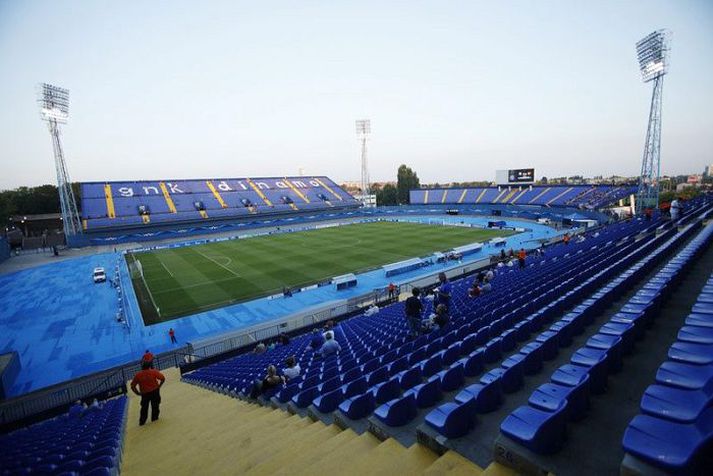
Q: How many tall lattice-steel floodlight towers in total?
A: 3